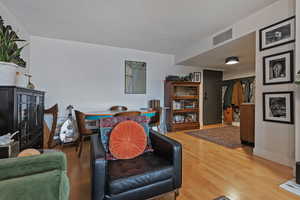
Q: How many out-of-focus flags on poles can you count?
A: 0